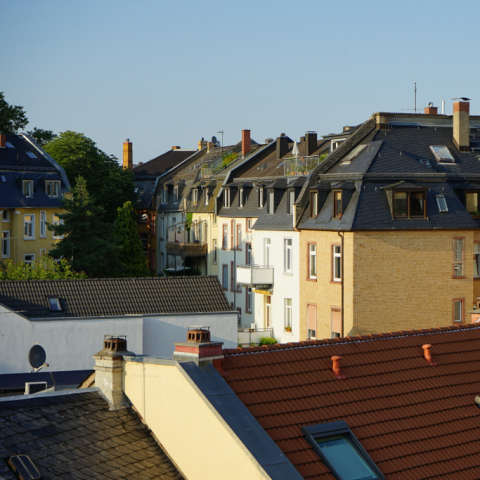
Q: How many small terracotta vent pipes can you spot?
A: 2